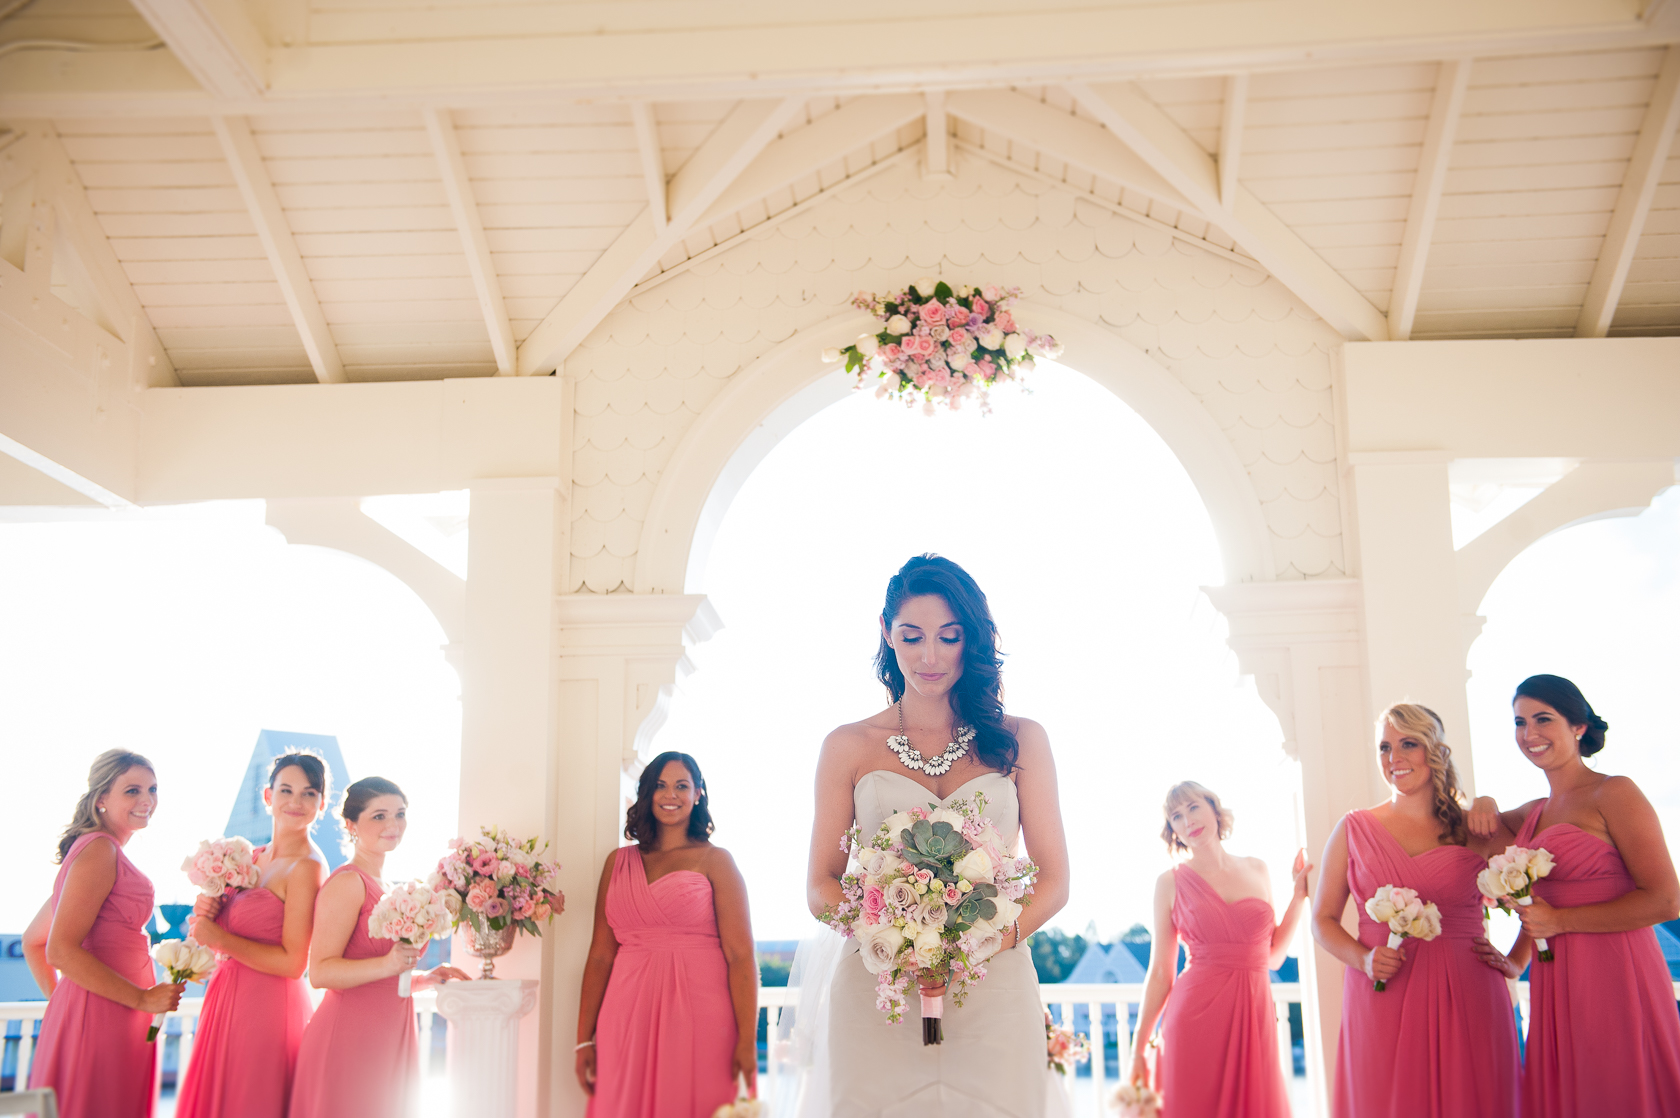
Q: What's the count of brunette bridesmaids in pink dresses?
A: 4